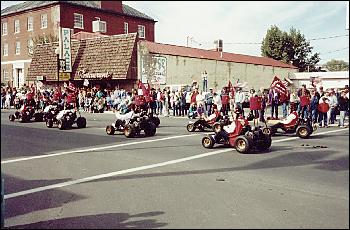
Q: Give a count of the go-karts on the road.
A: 7